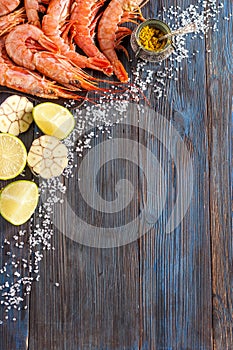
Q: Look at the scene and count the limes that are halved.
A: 3